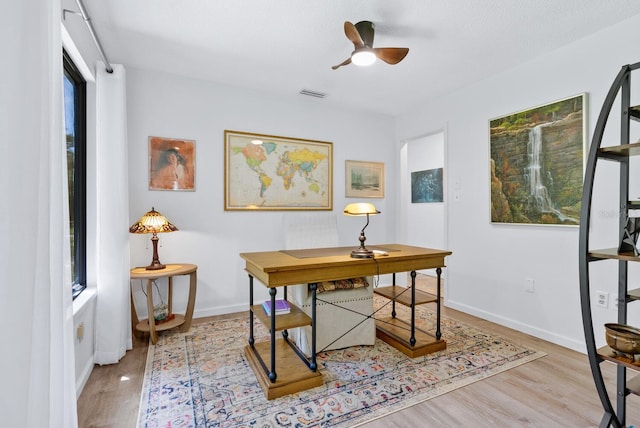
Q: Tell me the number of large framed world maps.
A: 1